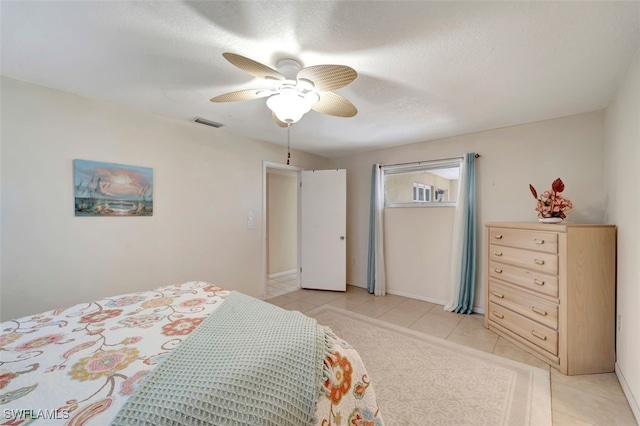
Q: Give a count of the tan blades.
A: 5